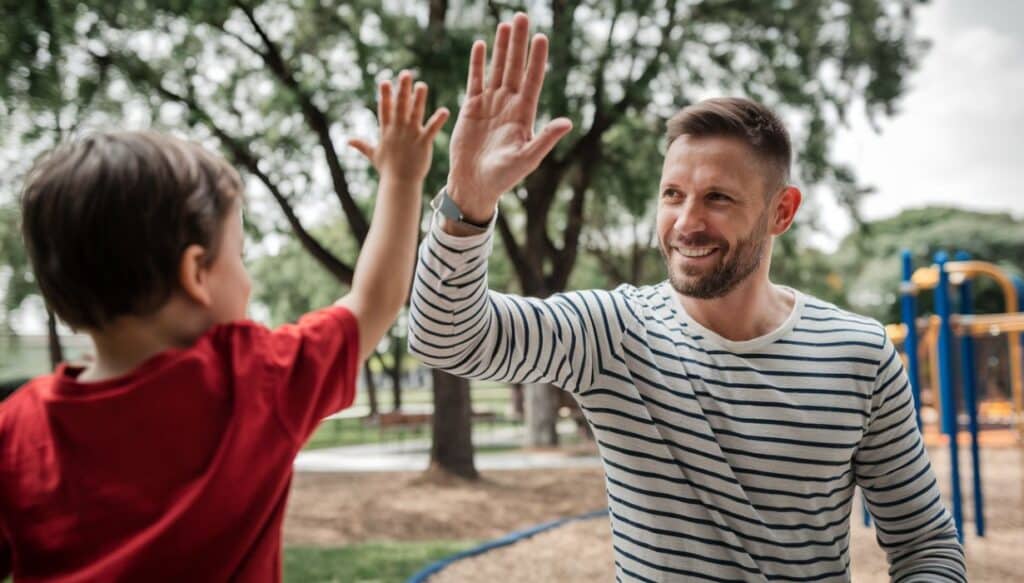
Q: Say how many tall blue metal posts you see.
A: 3